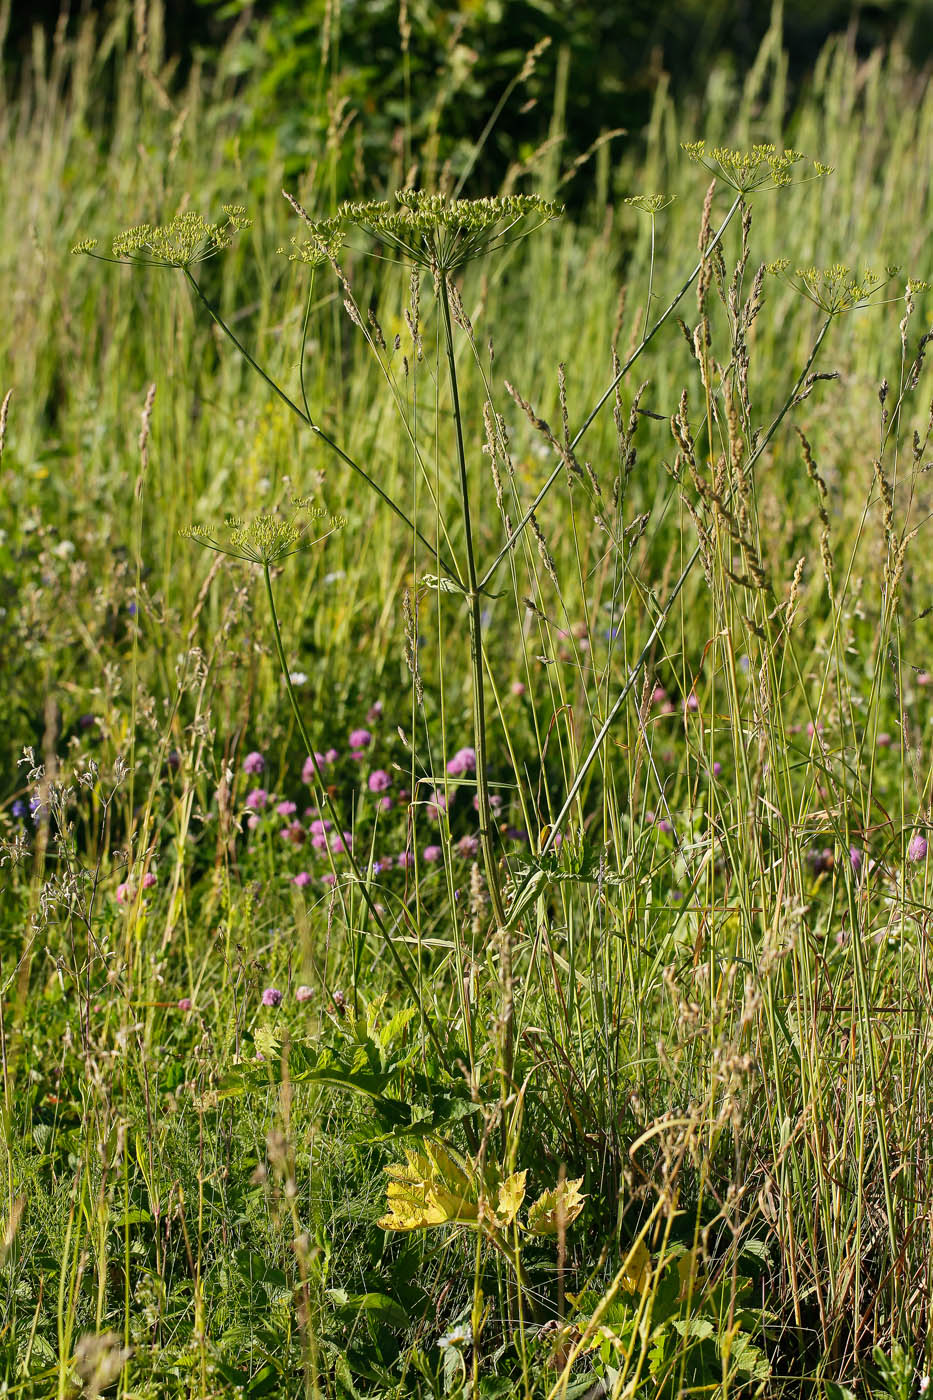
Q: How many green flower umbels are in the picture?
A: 7